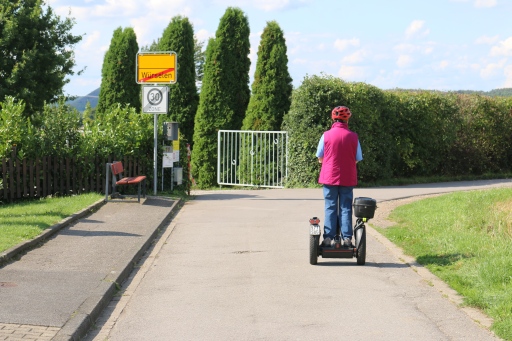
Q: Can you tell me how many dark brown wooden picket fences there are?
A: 1